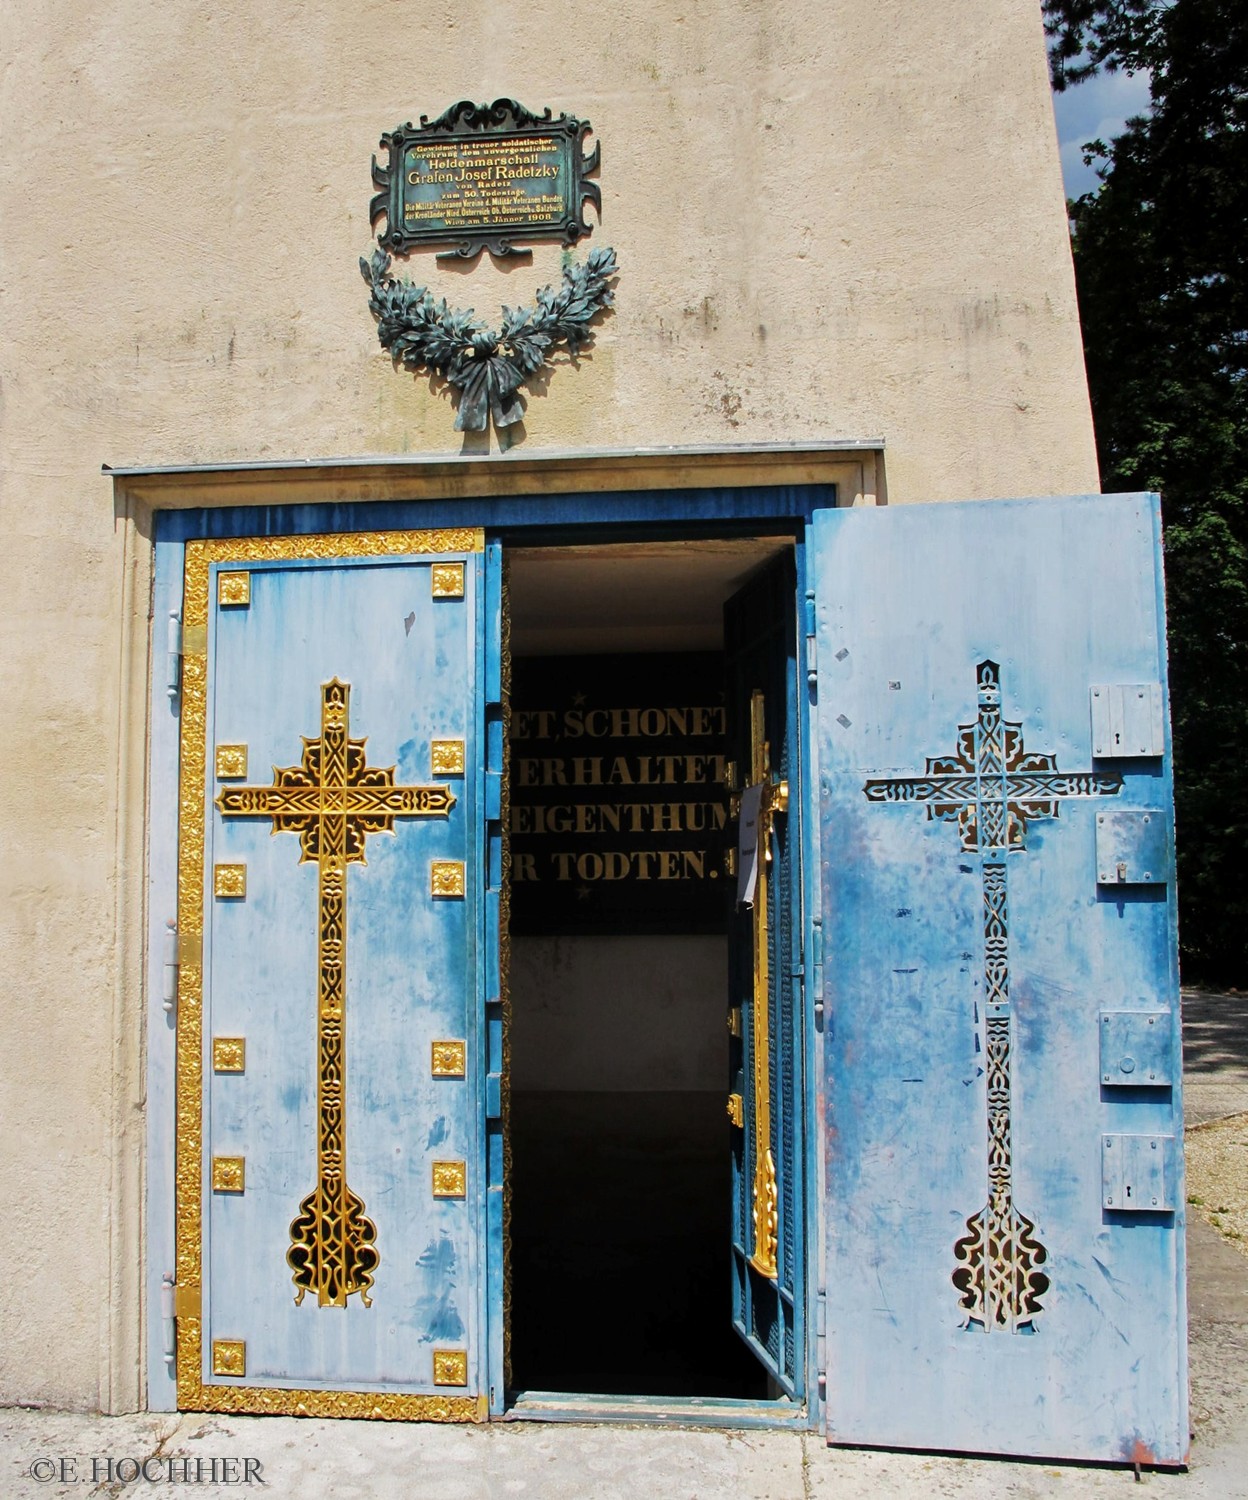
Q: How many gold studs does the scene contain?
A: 12